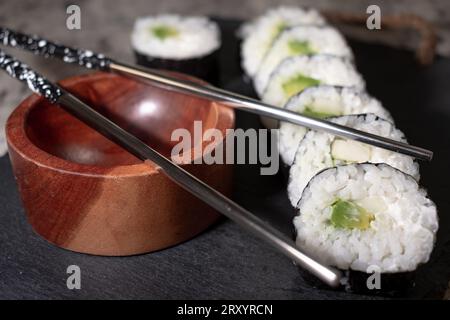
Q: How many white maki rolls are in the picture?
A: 7